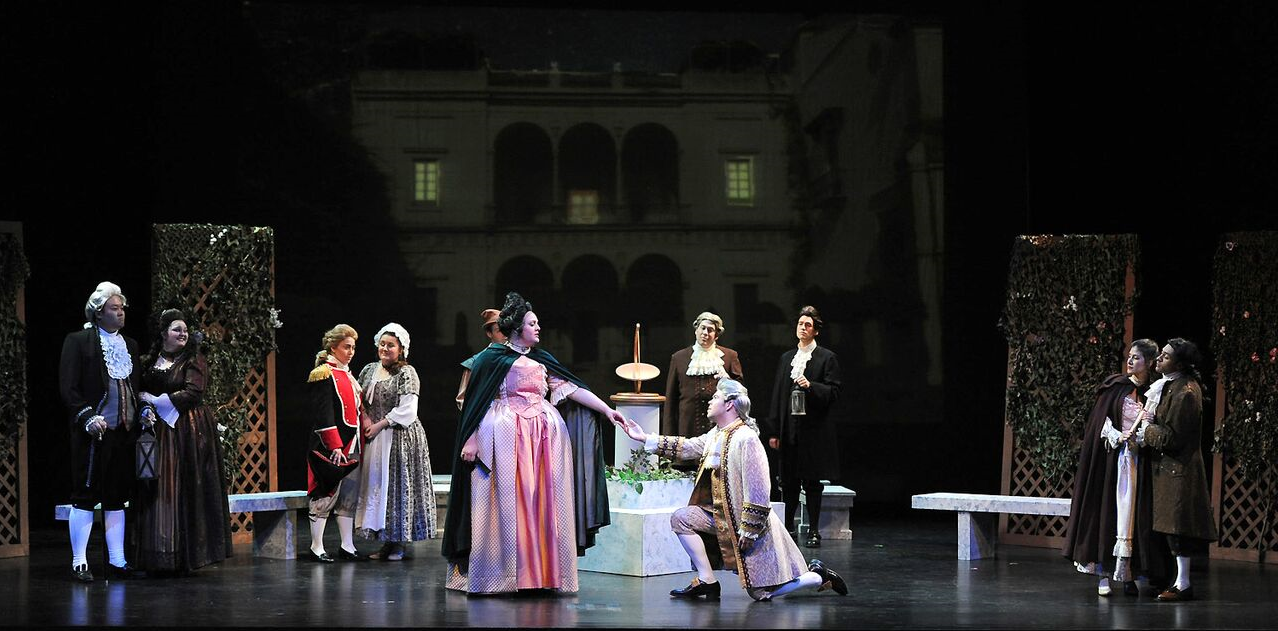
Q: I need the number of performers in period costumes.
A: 11